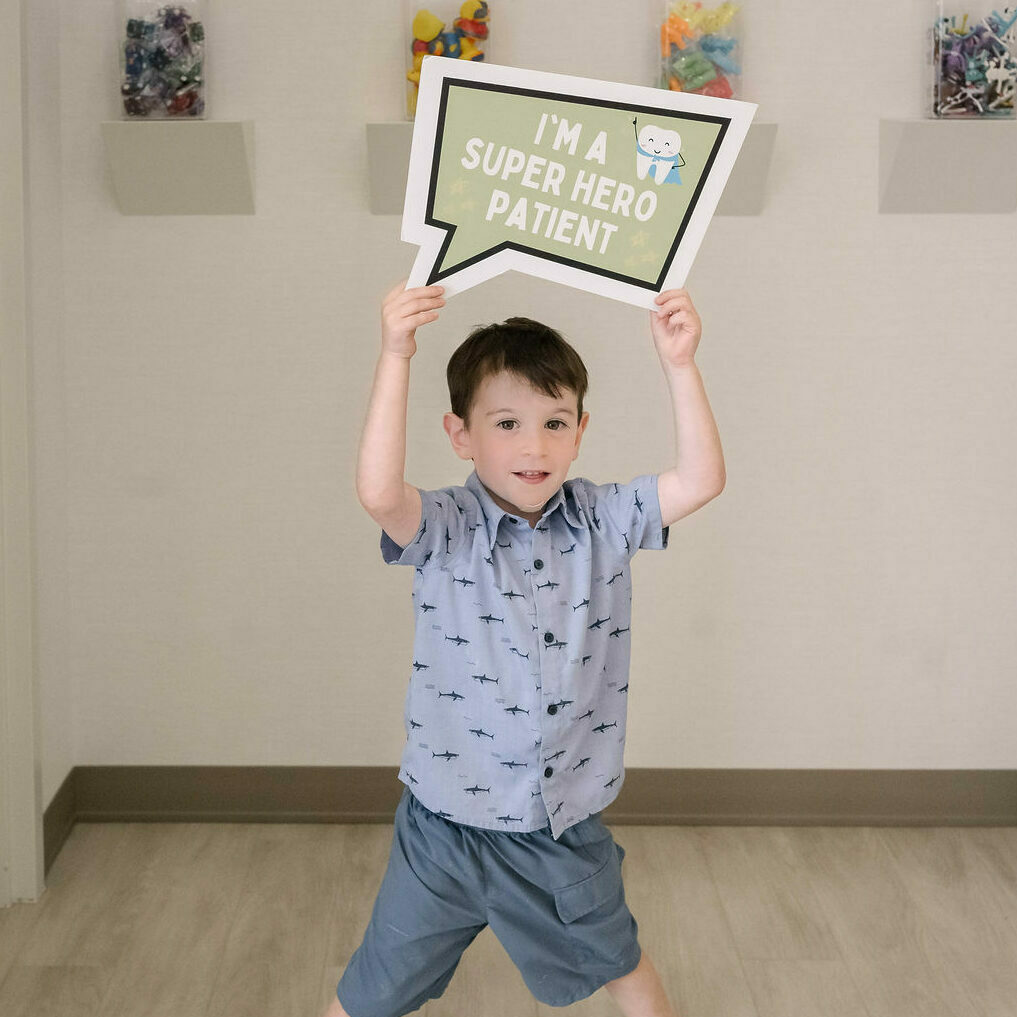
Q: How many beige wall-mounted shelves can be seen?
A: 4